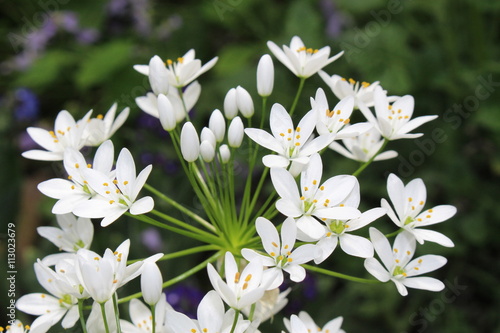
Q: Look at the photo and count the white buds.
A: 12